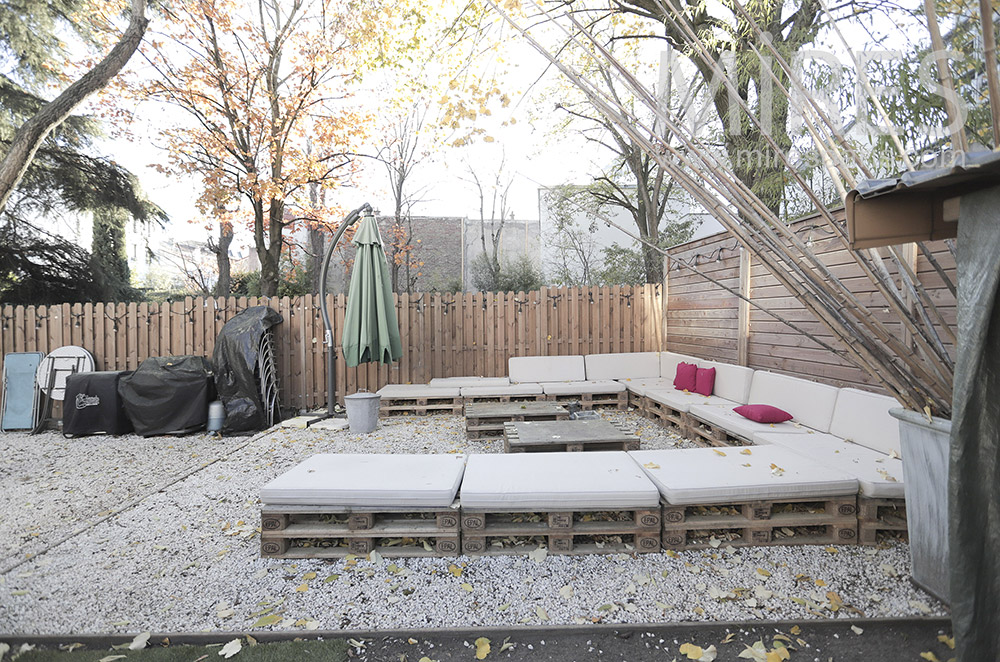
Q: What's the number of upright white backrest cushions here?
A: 6